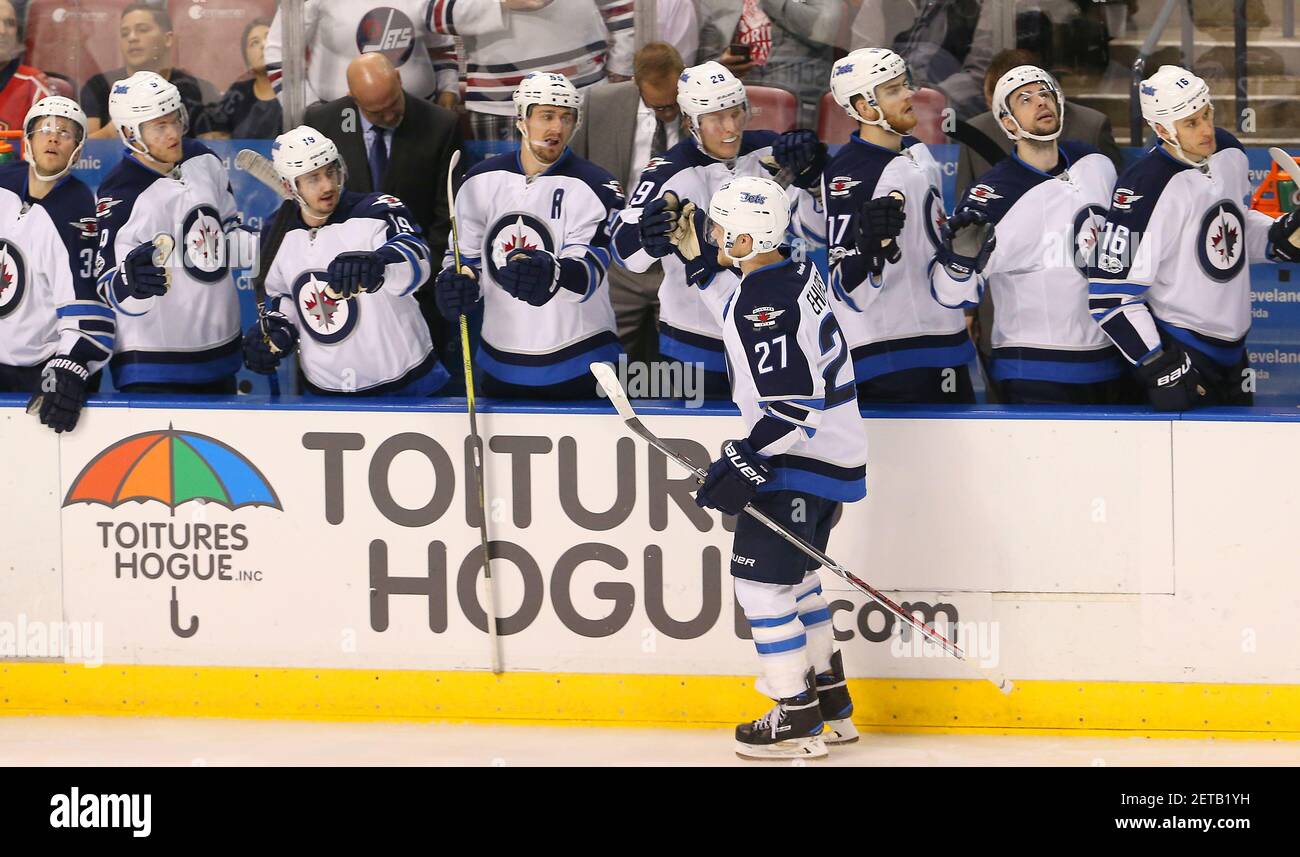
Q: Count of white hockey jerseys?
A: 11